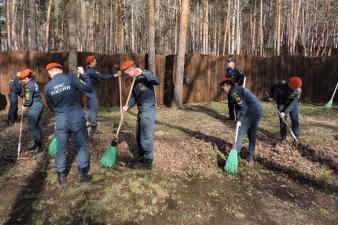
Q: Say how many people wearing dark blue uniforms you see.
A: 8